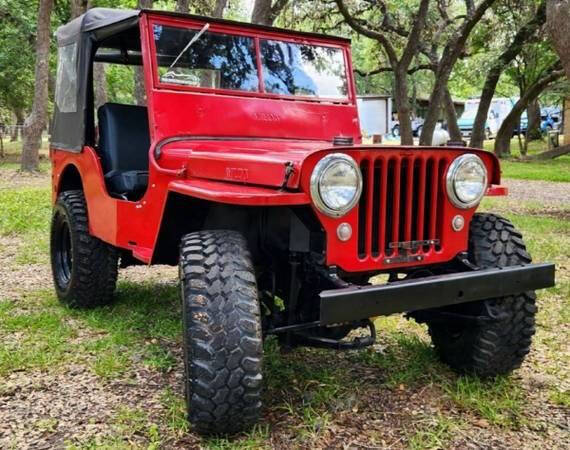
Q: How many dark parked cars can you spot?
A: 0